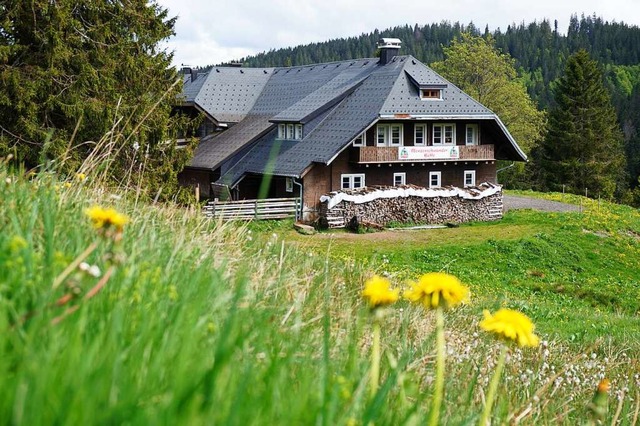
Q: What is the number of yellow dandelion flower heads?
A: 4